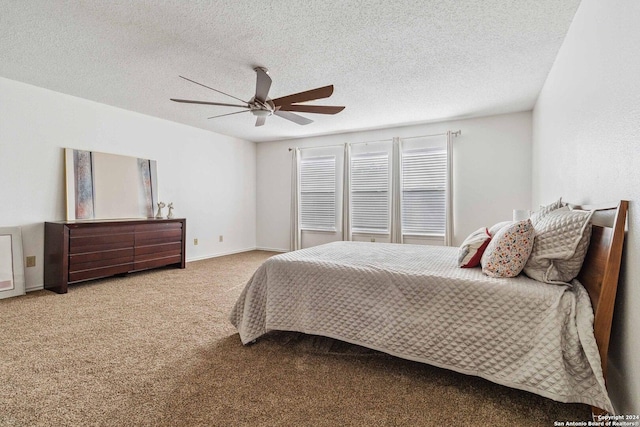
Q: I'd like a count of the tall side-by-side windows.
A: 3